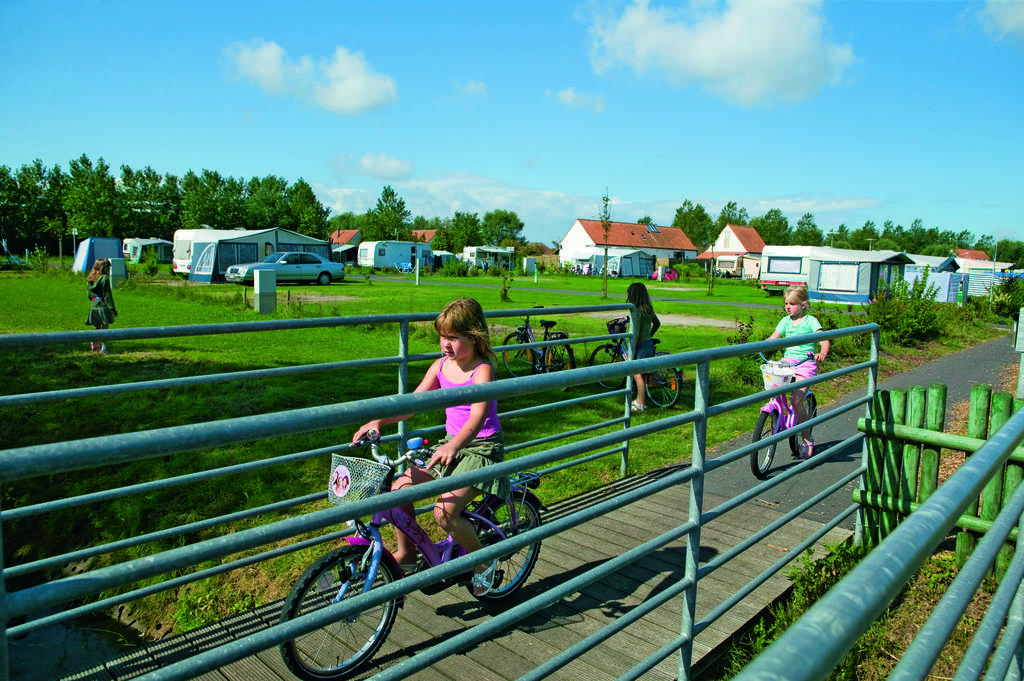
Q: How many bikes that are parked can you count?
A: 2